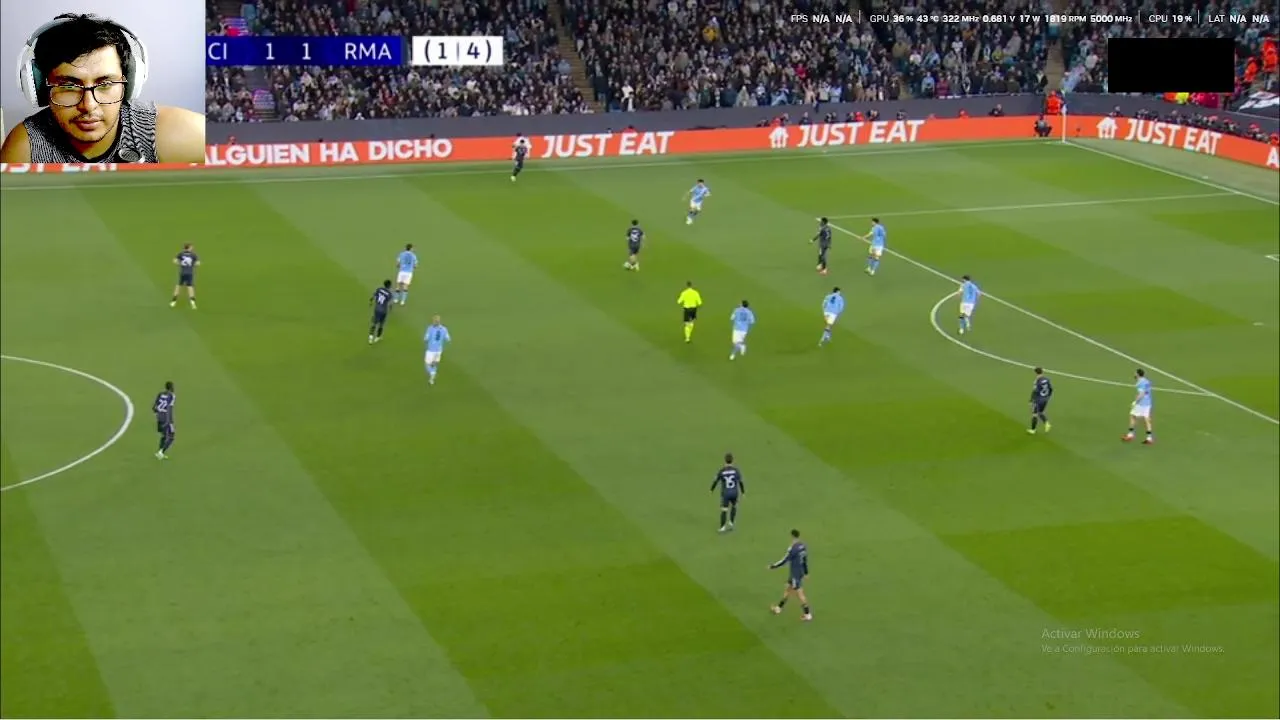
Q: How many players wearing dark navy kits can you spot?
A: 9